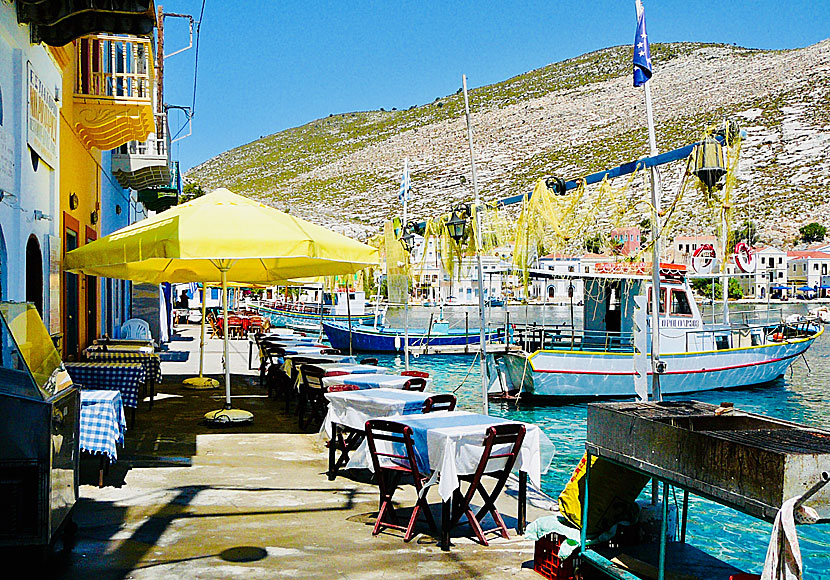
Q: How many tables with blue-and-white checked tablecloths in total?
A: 3